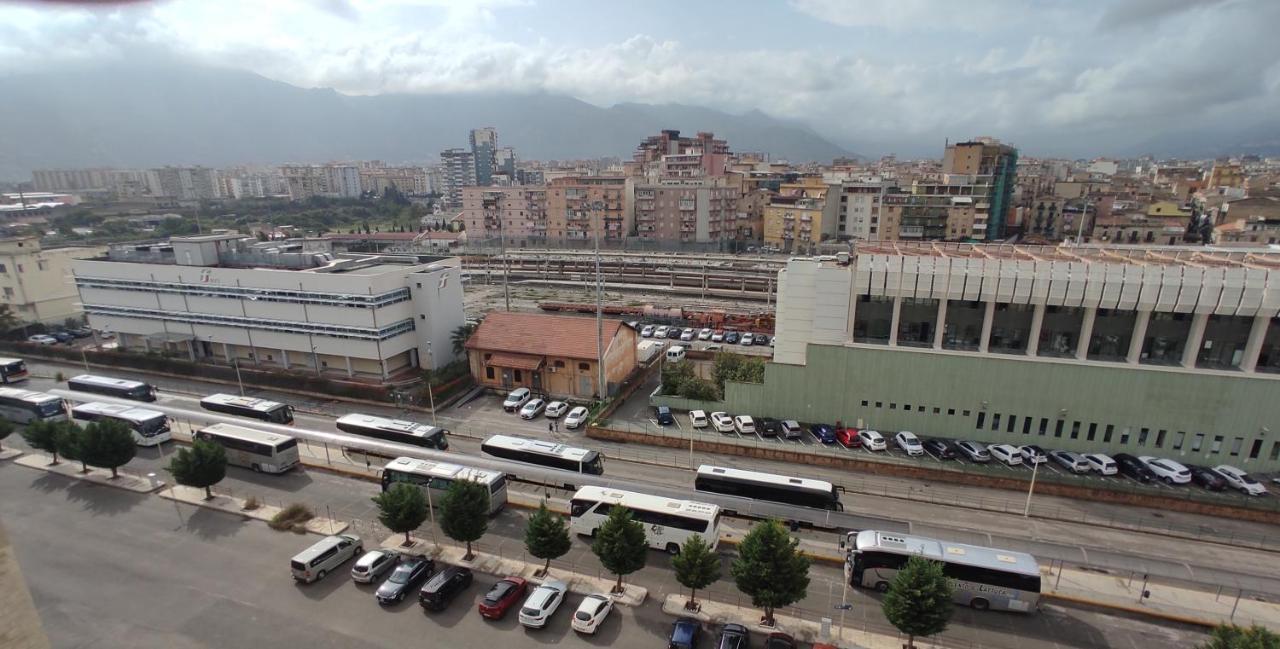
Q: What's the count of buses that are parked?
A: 12